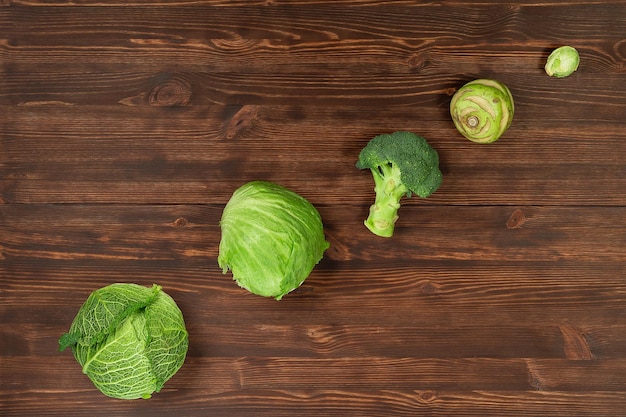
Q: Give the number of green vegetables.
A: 5